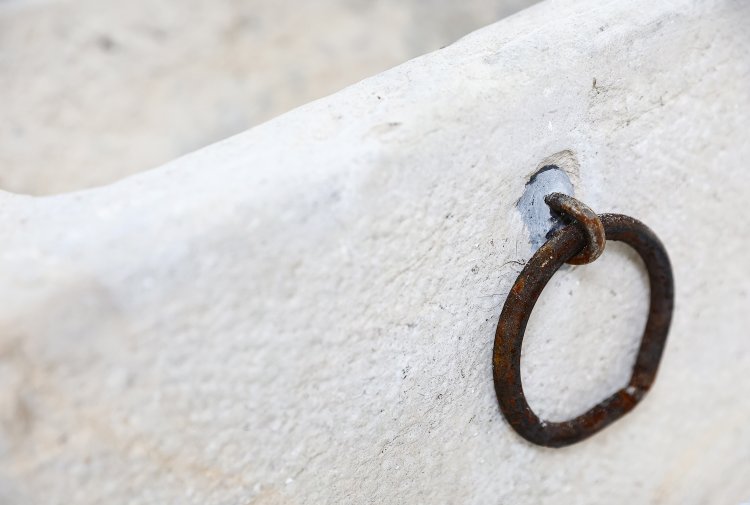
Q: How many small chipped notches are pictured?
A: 1